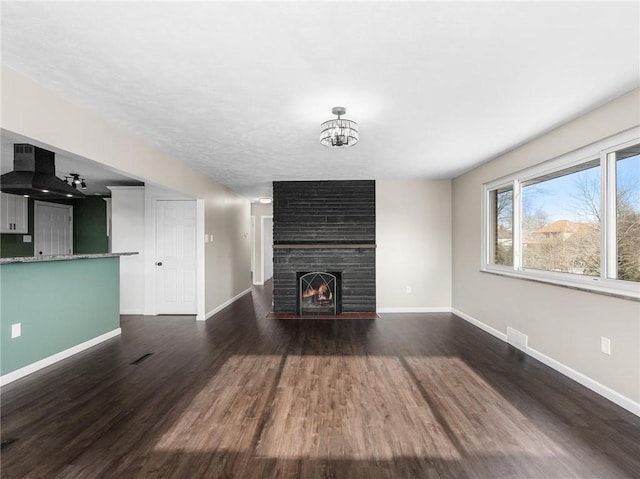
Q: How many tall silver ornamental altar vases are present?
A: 0